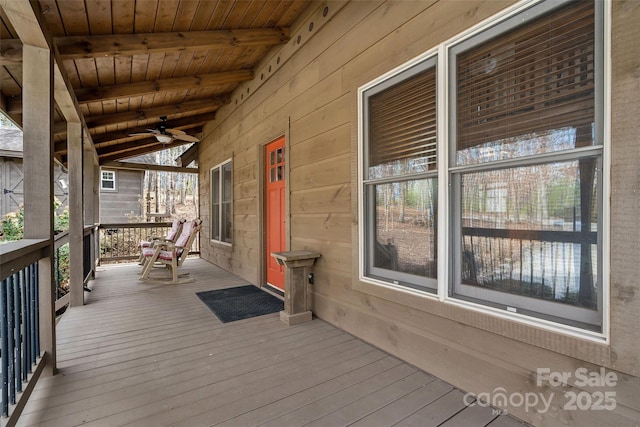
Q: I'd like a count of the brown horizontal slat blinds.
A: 2